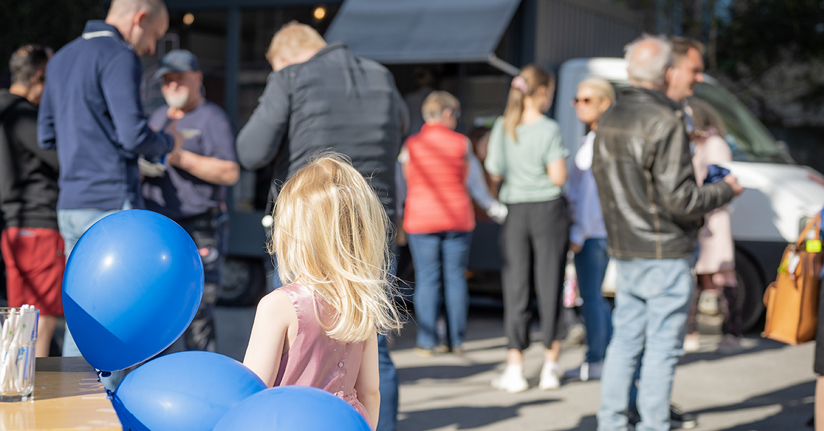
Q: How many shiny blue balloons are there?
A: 3